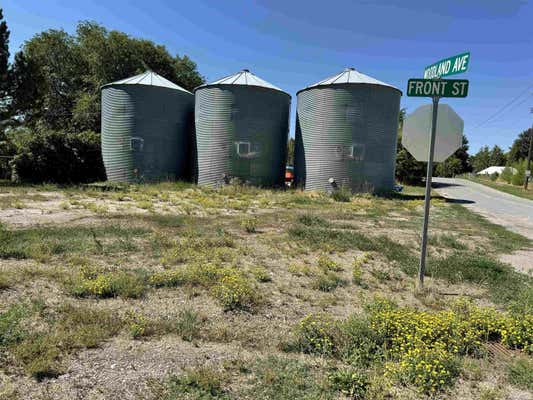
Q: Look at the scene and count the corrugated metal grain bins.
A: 3